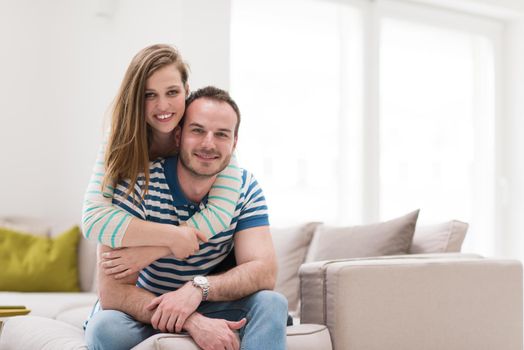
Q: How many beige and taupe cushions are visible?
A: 3